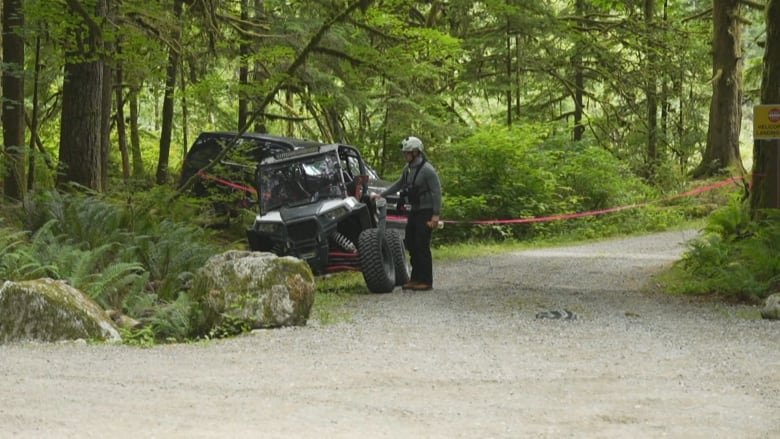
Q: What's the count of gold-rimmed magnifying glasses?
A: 0